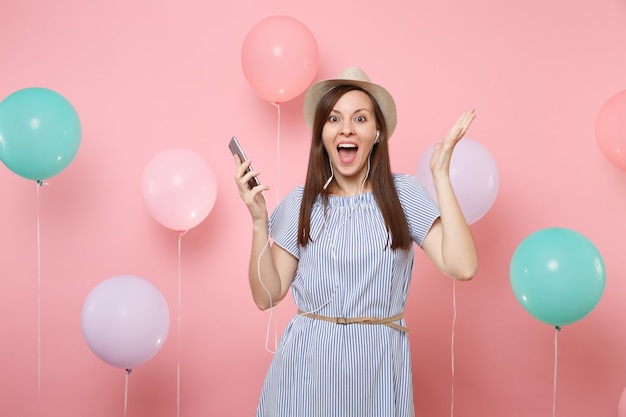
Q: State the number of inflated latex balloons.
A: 8